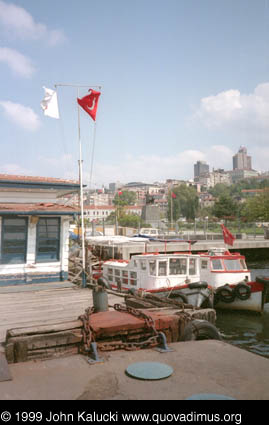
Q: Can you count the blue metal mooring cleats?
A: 2